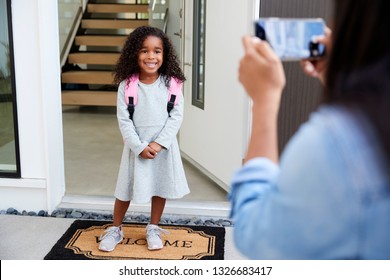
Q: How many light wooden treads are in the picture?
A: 6